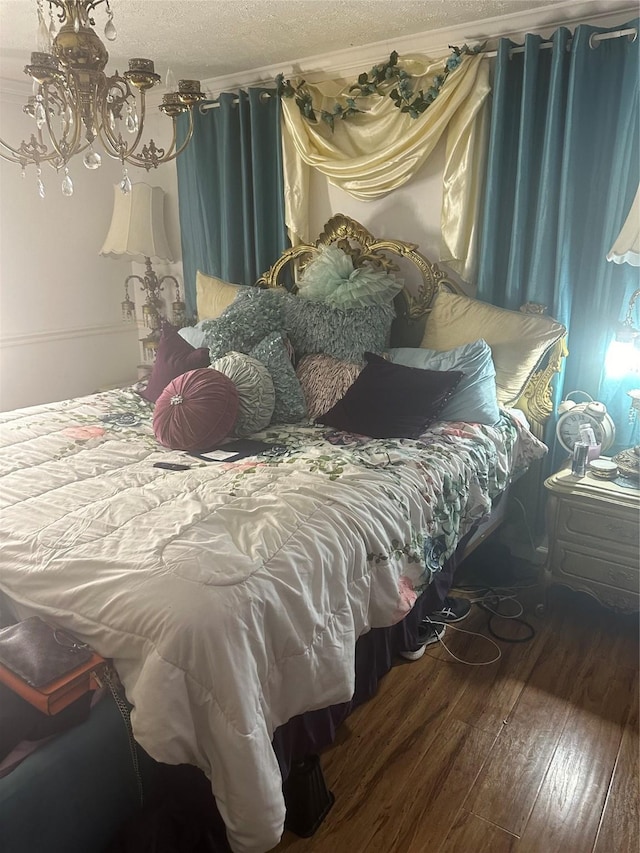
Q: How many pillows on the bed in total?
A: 13